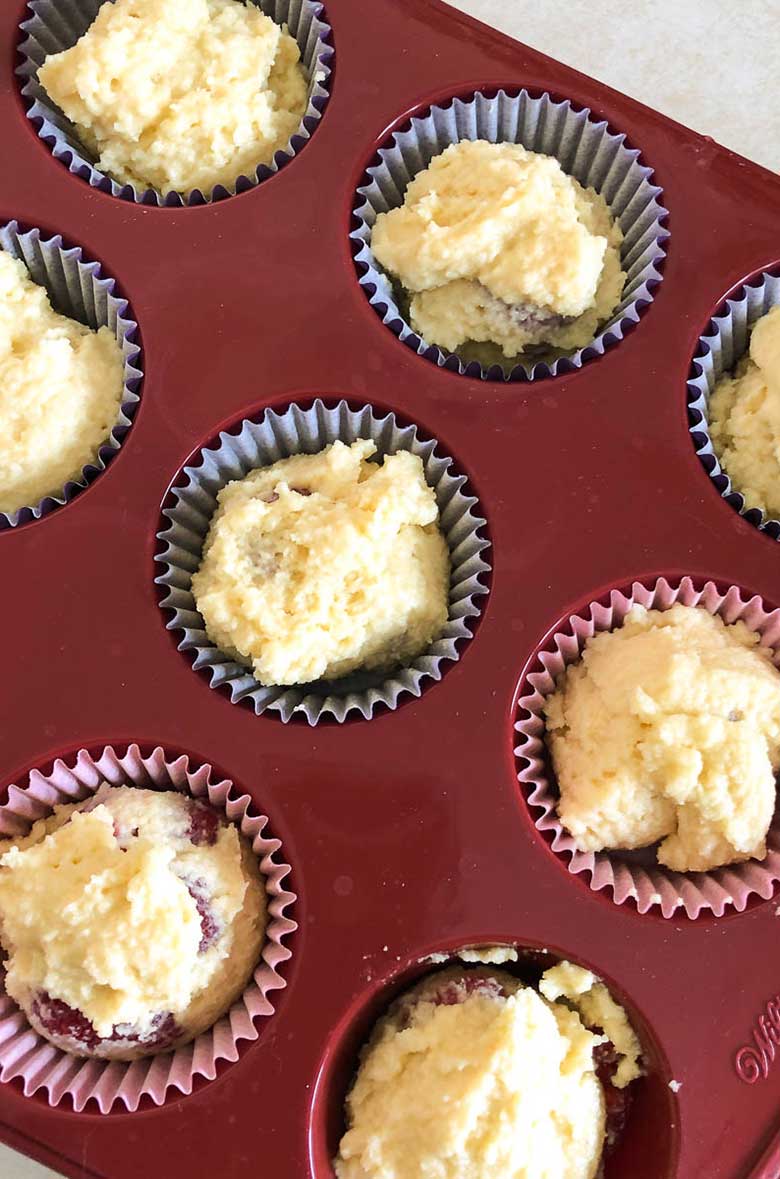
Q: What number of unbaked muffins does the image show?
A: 8